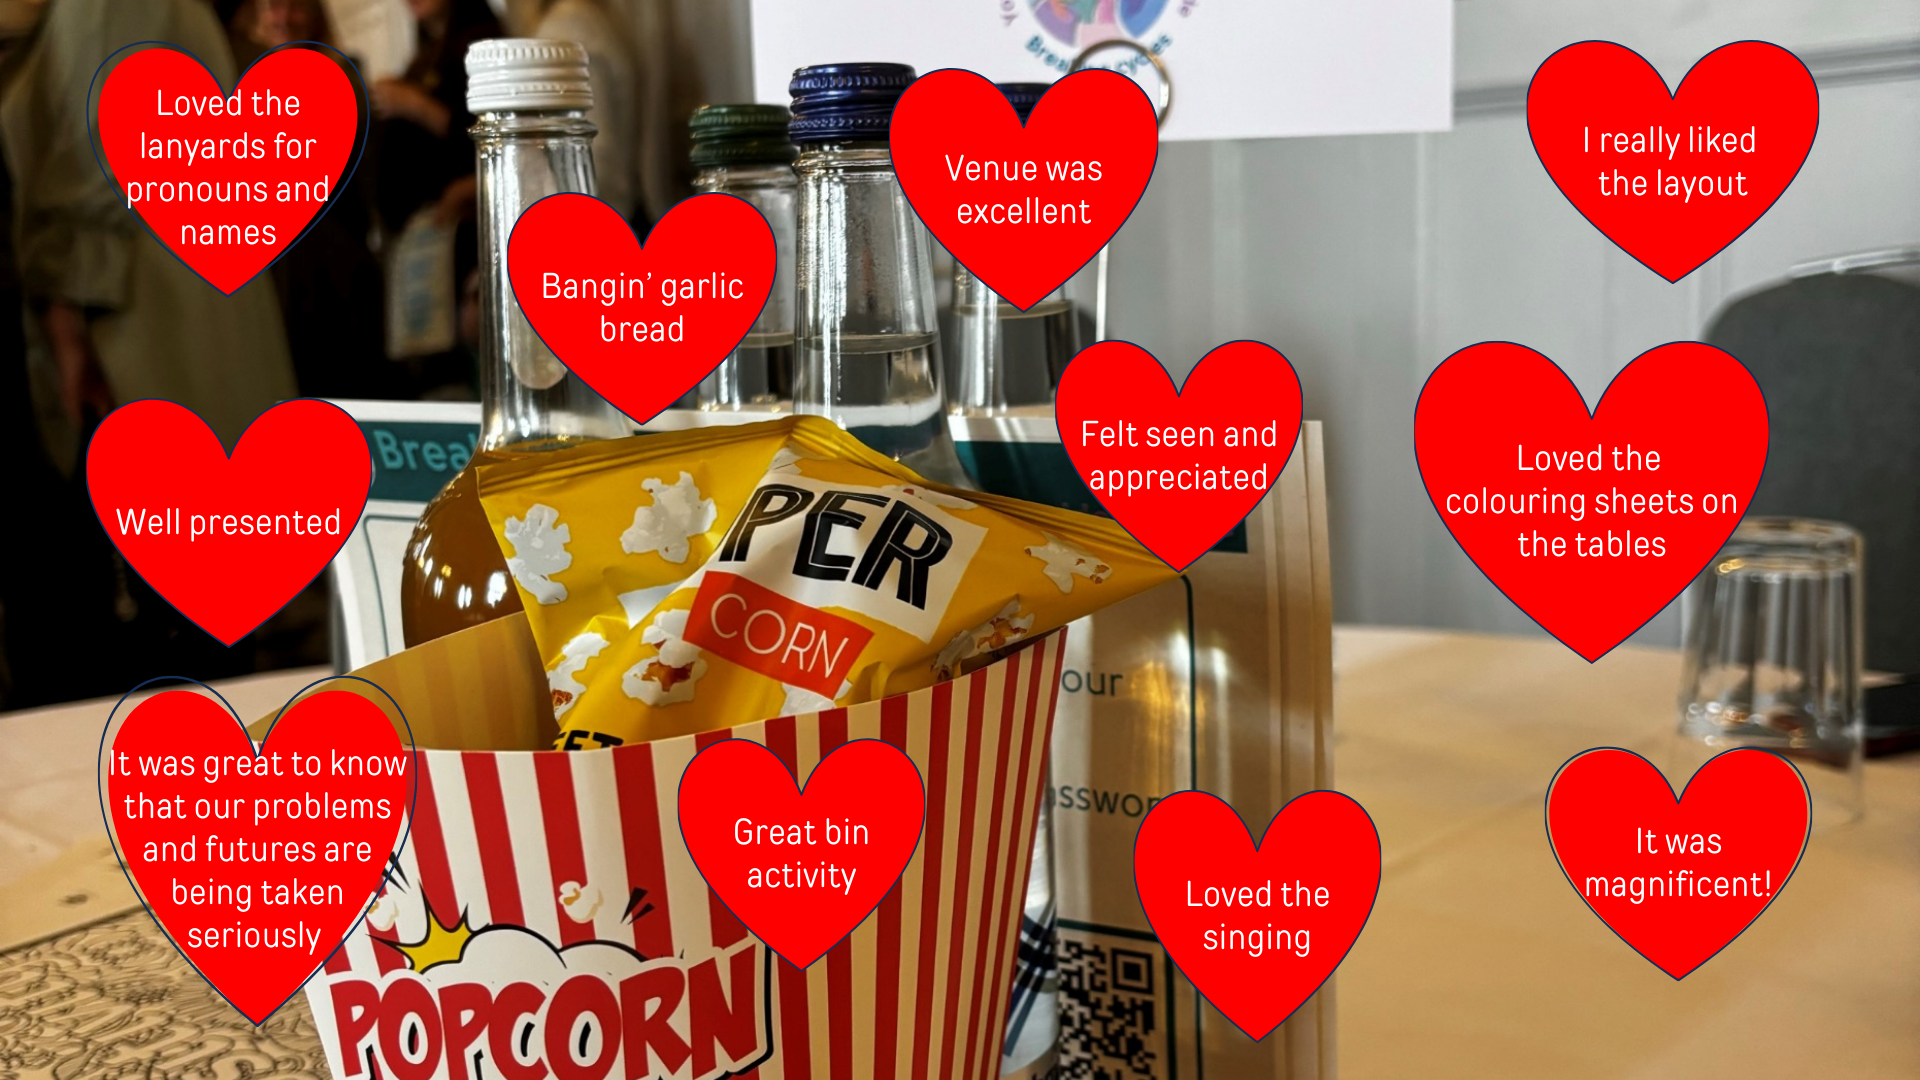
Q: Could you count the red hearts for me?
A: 11